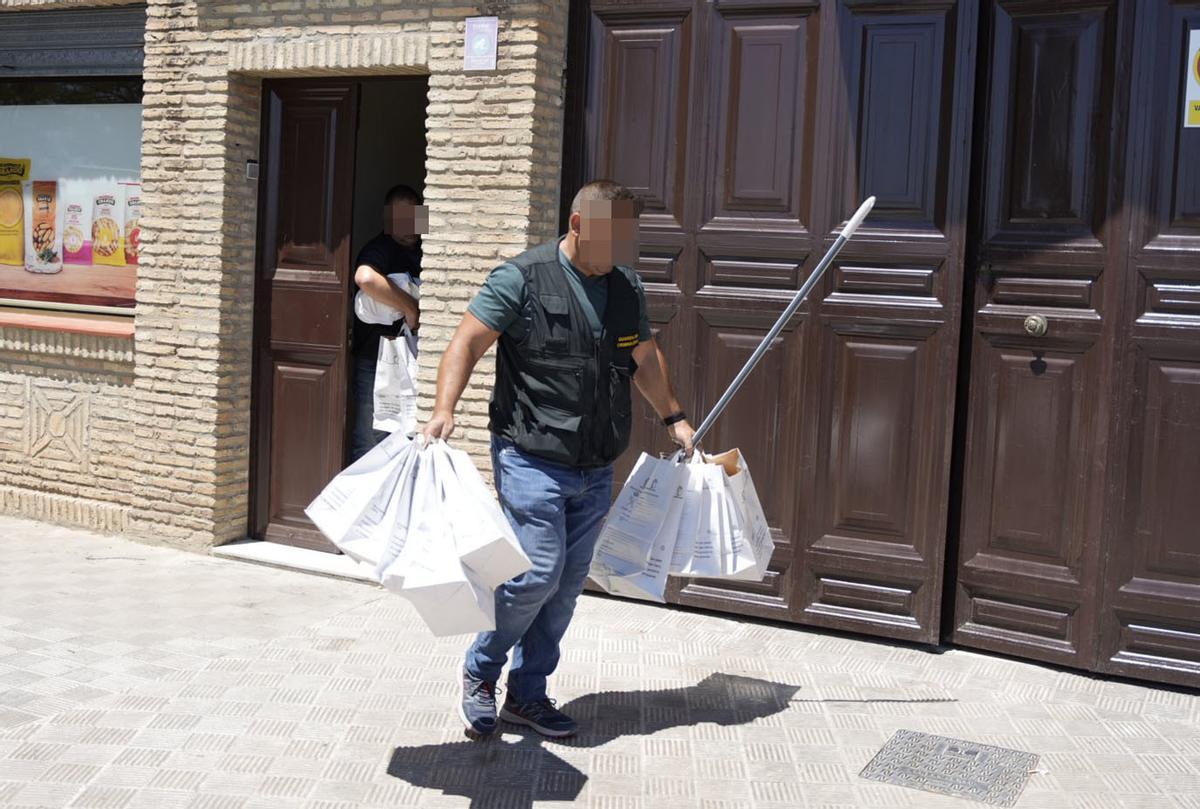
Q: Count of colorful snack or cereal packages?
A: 5